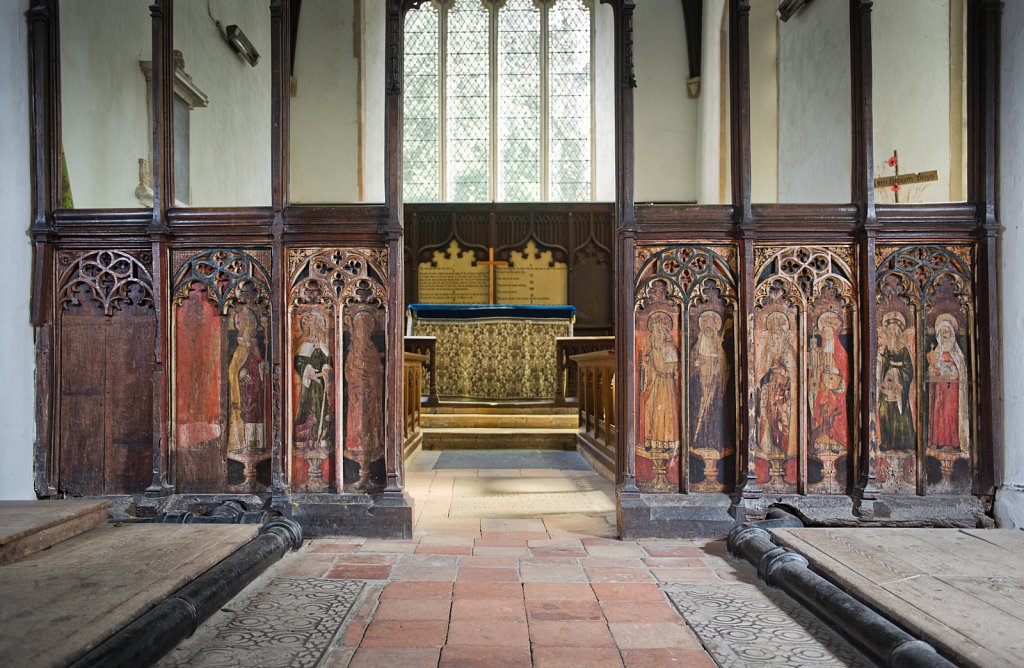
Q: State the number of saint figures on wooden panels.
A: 9